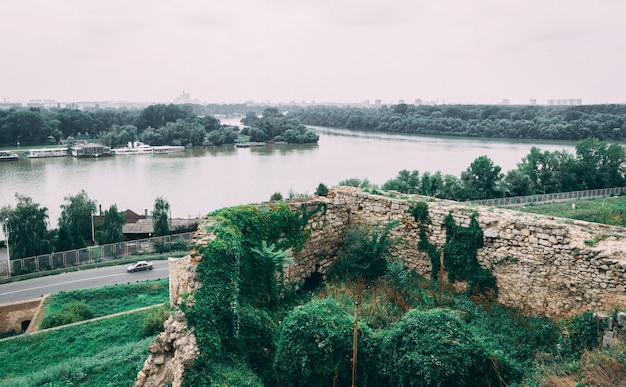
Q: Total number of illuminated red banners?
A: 0